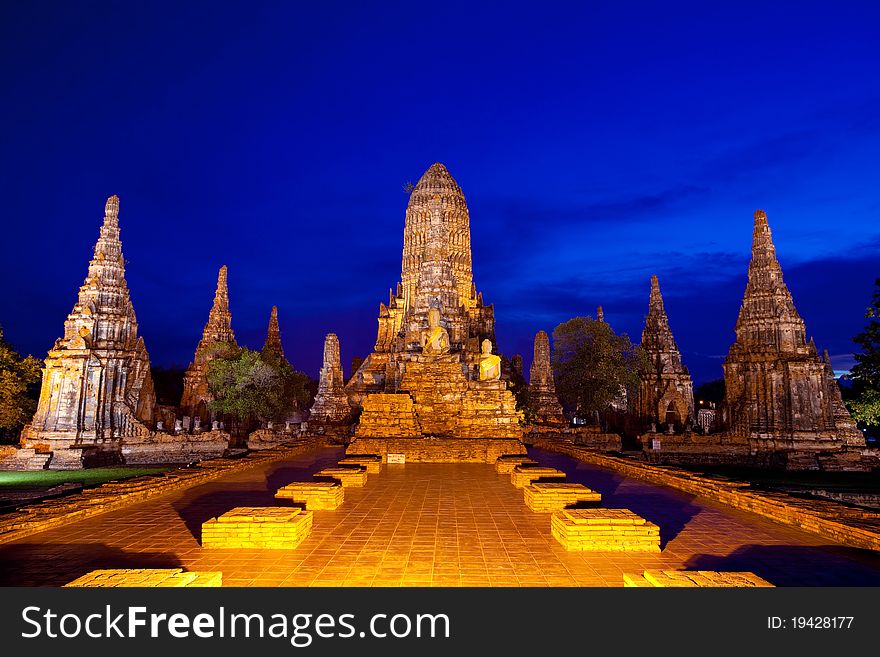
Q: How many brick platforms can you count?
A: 10